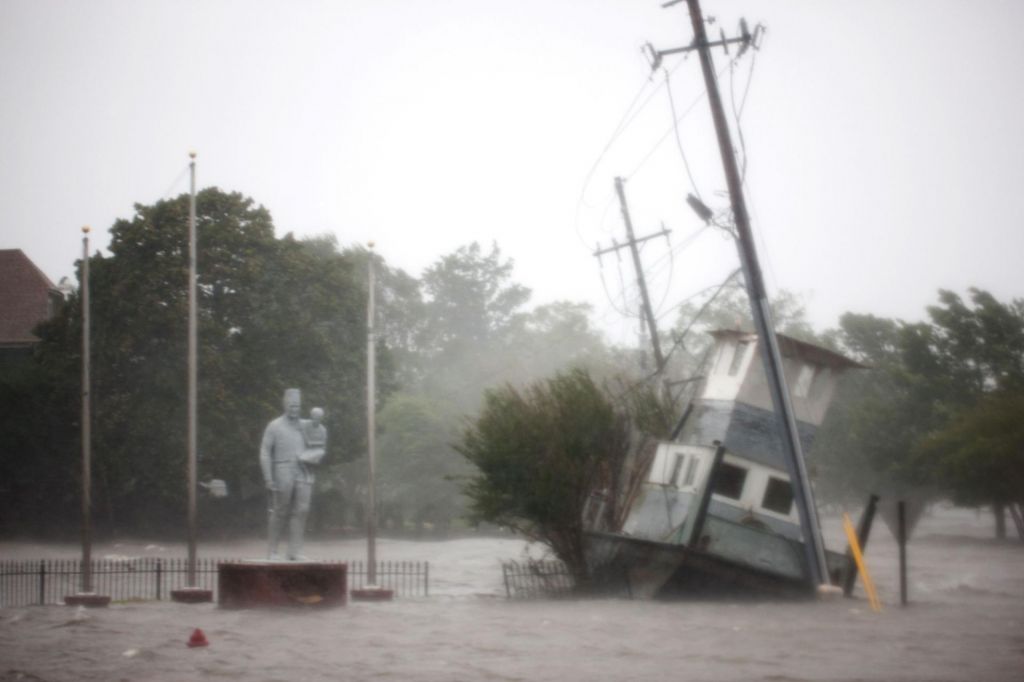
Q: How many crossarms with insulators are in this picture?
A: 2